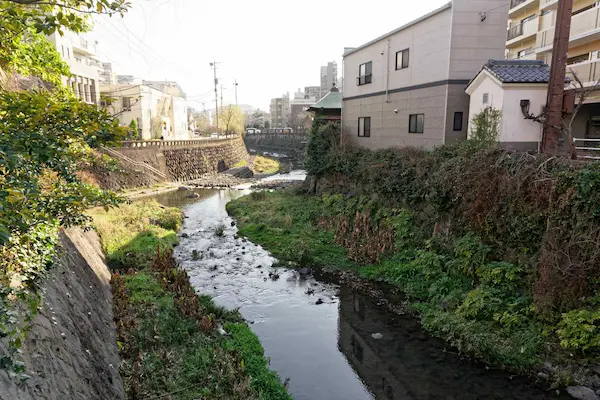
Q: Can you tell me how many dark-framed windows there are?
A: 5